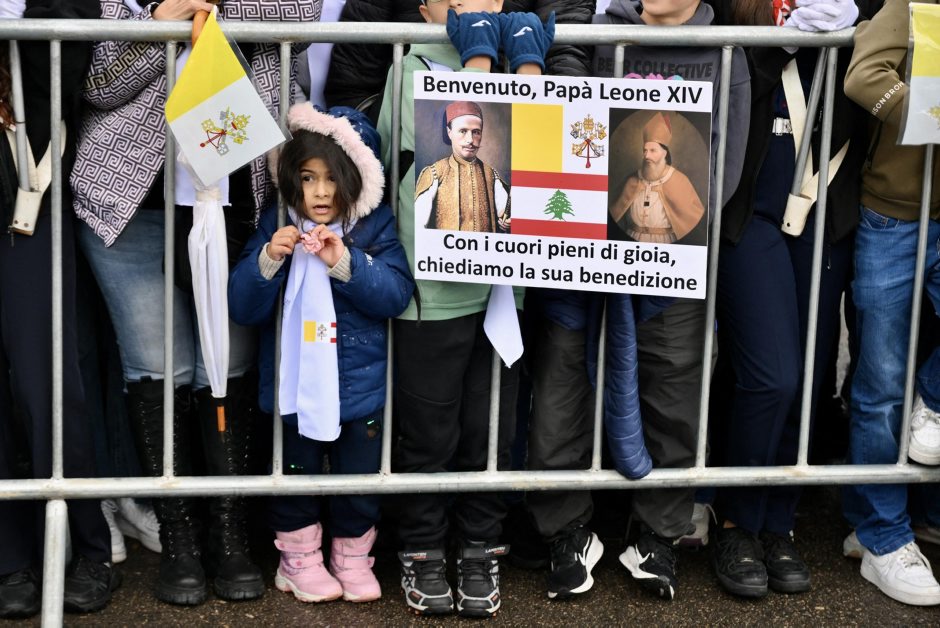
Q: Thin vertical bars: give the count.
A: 9